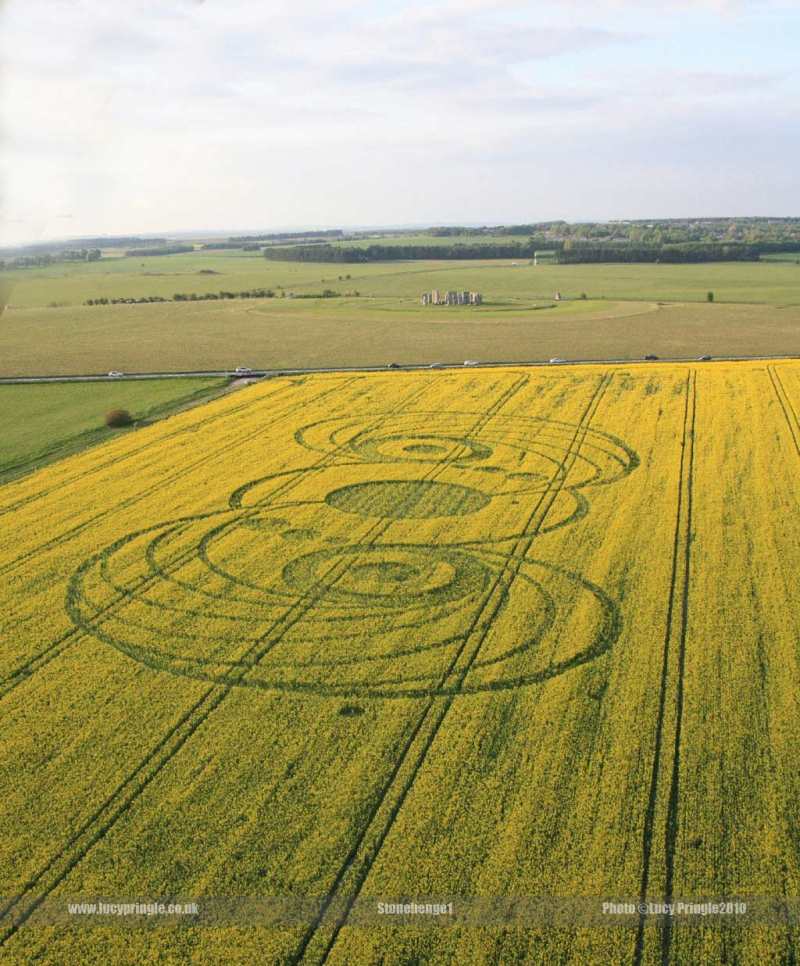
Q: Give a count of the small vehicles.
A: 8